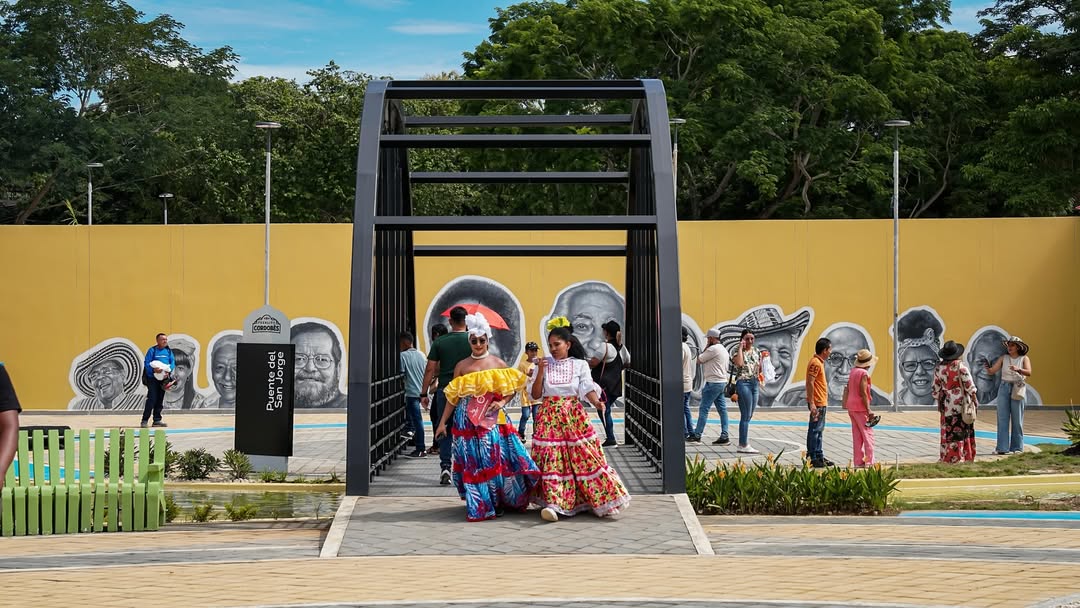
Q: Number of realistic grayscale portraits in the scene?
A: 11